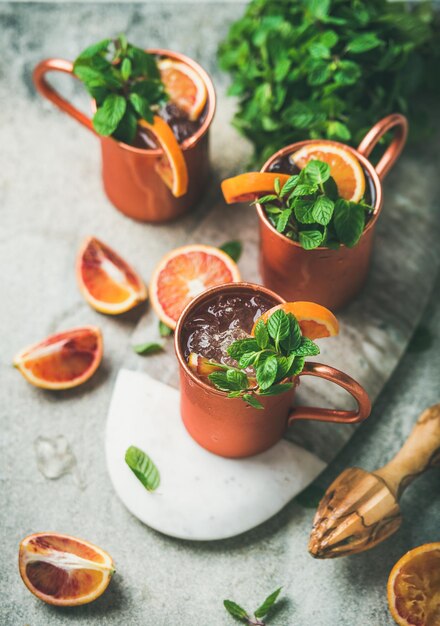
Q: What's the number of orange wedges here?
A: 3